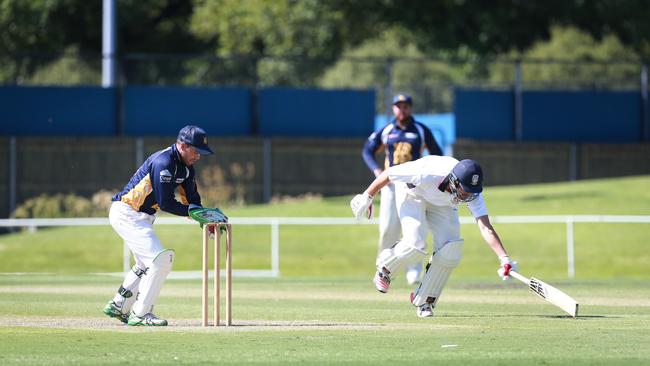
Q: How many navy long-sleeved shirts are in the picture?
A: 2